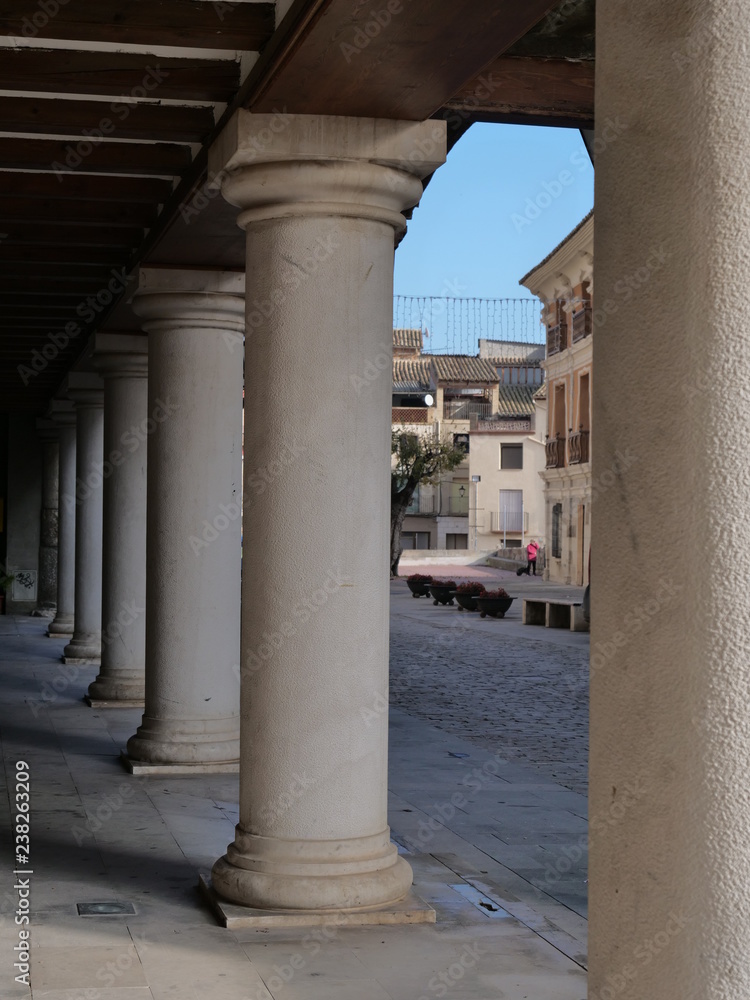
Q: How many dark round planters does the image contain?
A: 4